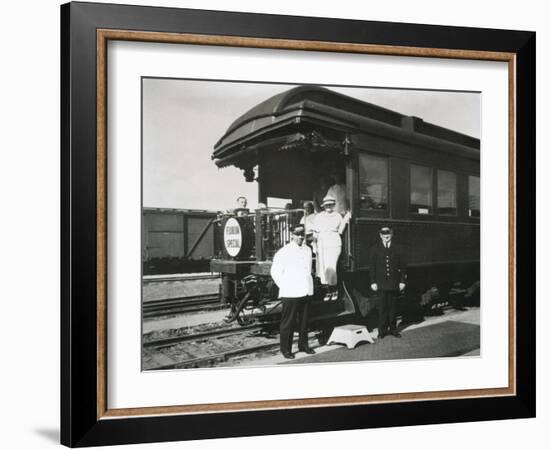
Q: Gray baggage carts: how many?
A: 0